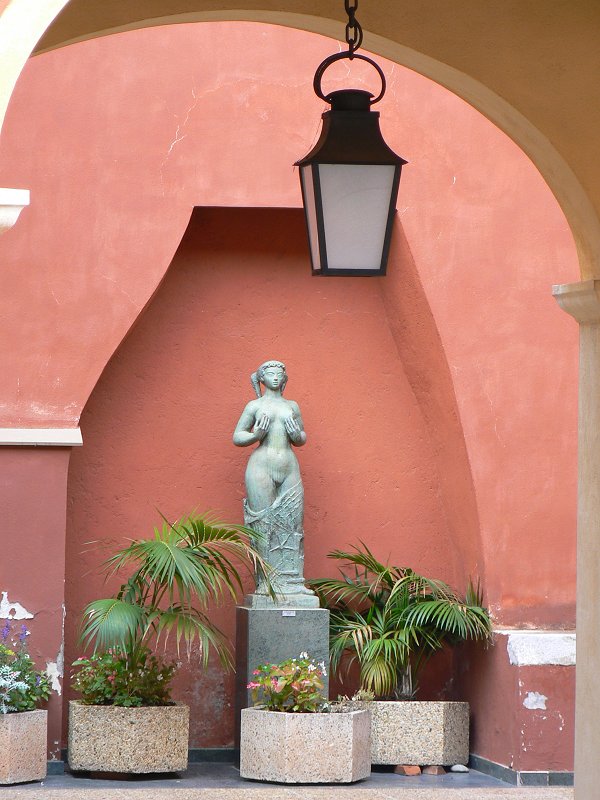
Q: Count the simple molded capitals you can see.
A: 2